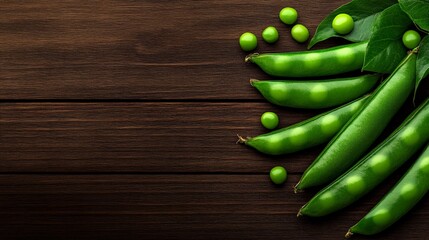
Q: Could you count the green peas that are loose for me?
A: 8